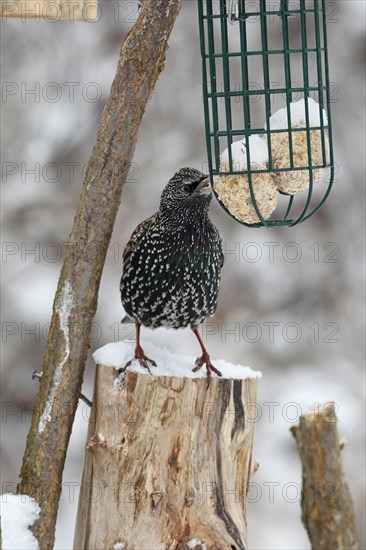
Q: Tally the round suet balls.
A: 2